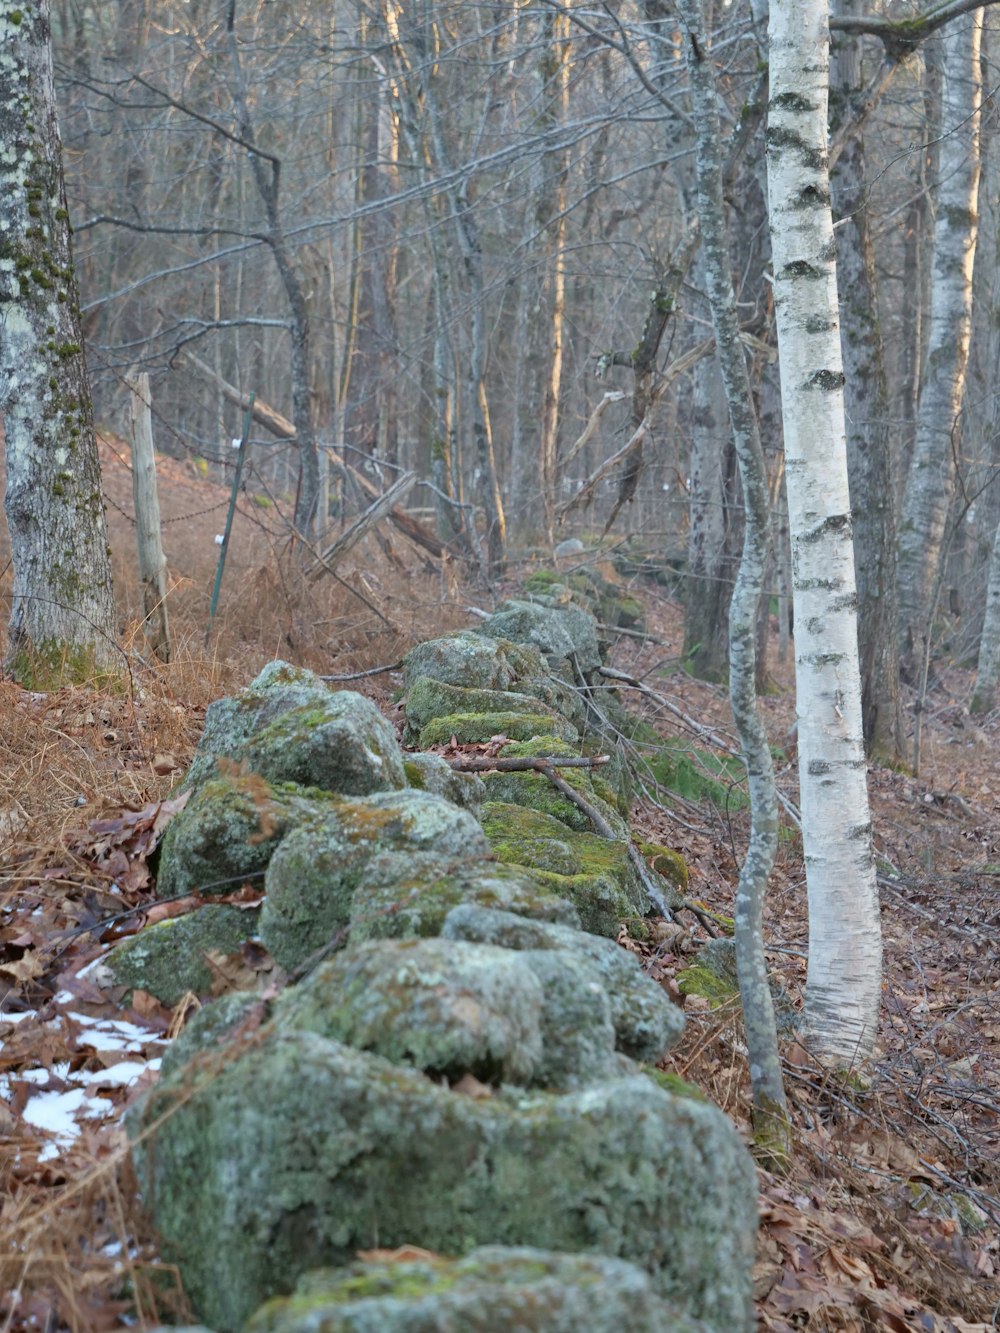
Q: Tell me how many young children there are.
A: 0